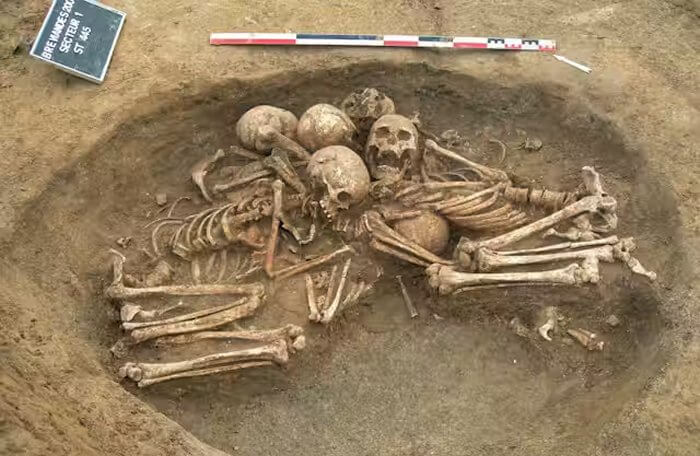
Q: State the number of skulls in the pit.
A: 6